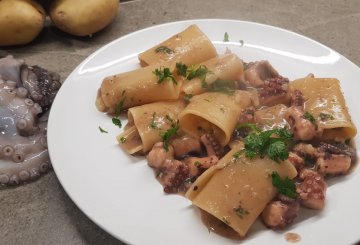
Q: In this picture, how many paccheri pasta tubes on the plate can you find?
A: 7